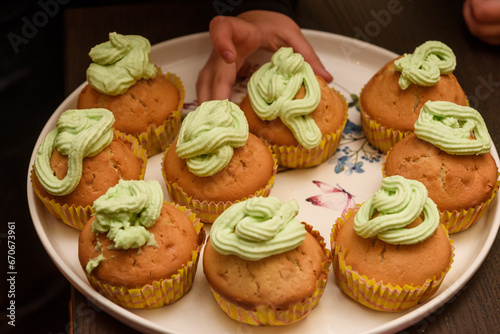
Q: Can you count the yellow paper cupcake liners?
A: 9